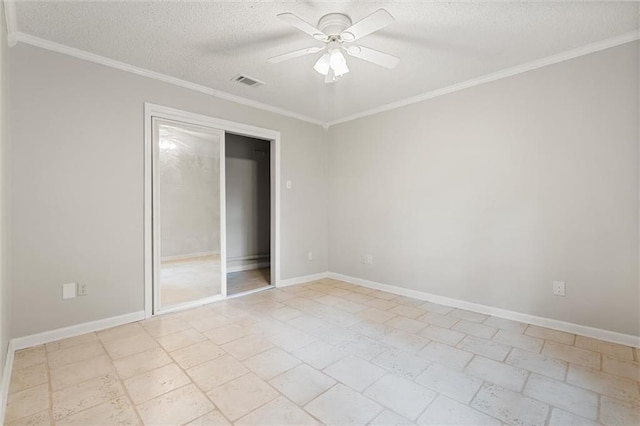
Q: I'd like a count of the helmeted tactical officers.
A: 0